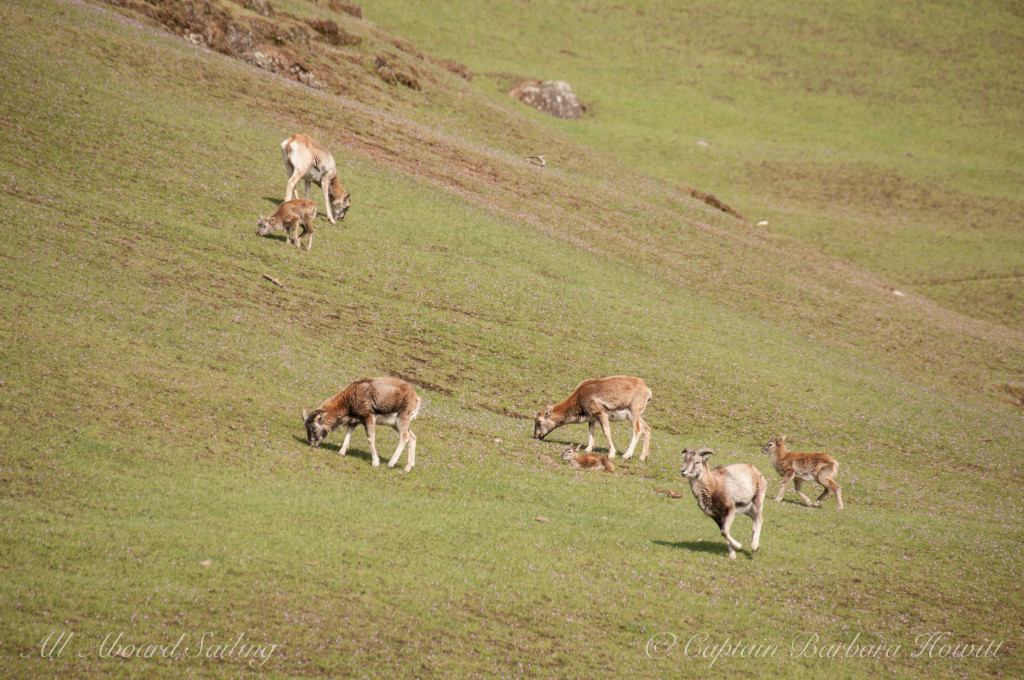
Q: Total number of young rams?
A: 3